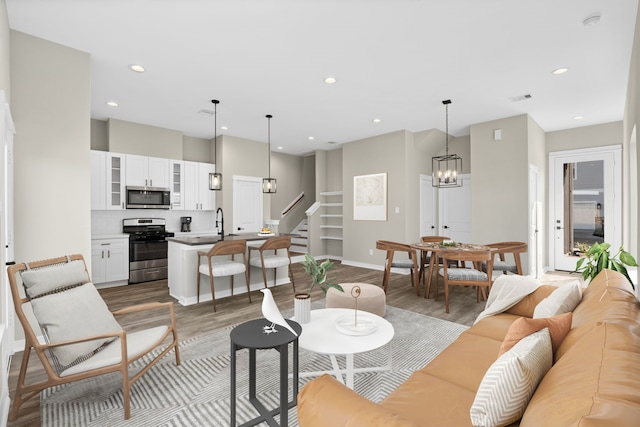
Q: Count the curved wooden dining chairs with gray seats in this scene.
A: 4